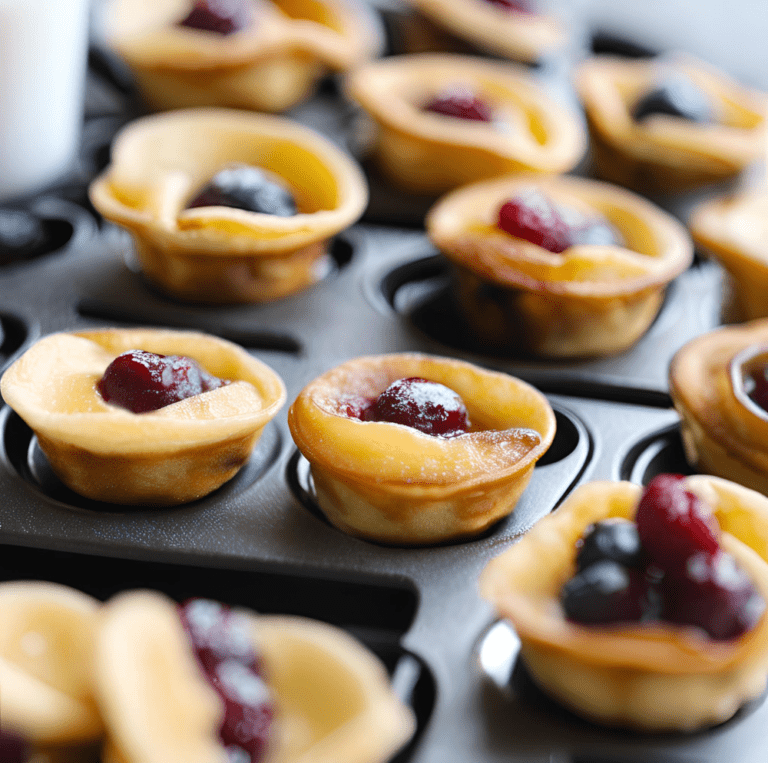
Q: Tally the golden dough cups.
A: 13